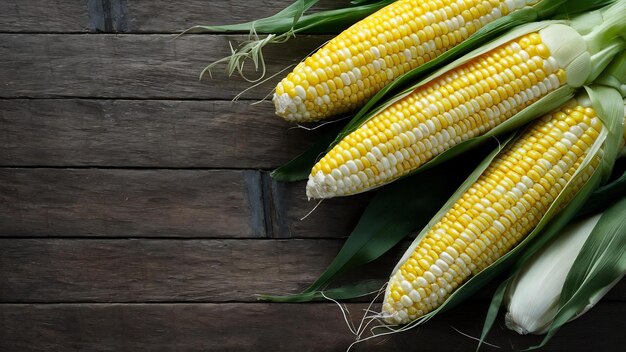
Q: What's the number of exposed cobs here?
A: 3